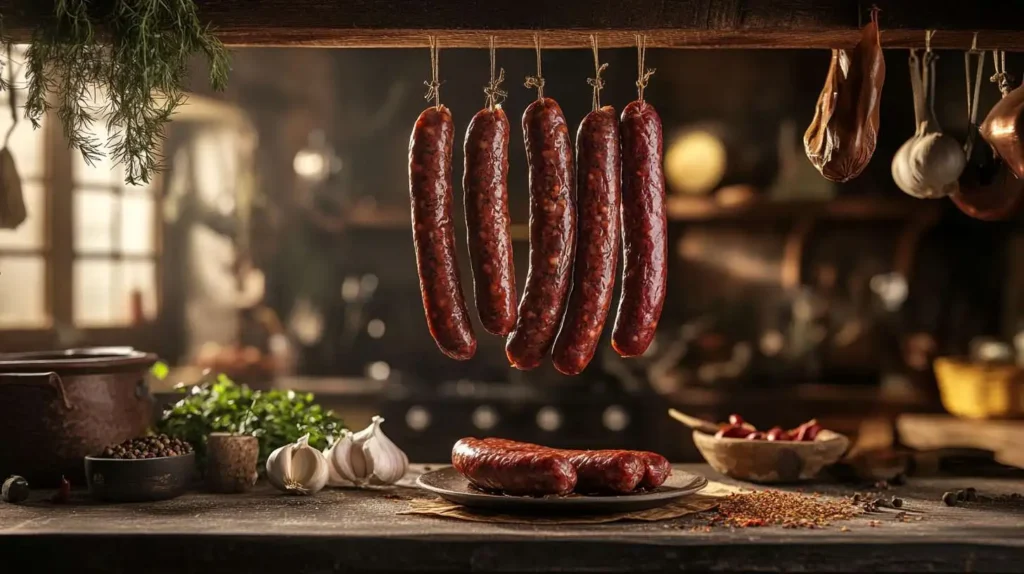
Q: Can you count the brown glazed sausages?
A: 8